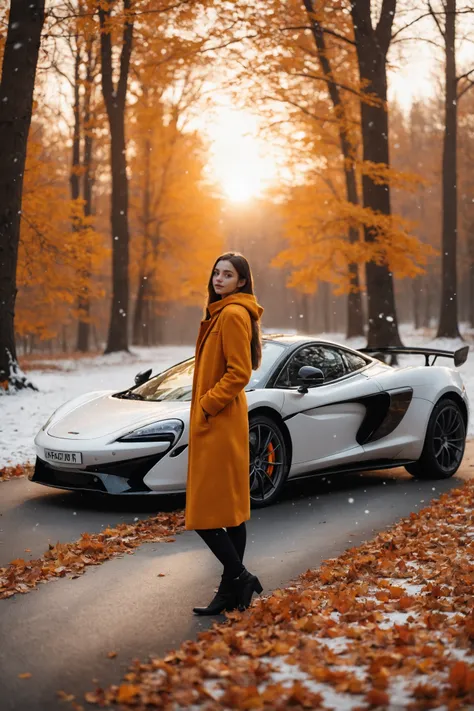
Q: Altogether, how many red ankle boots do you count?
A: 0